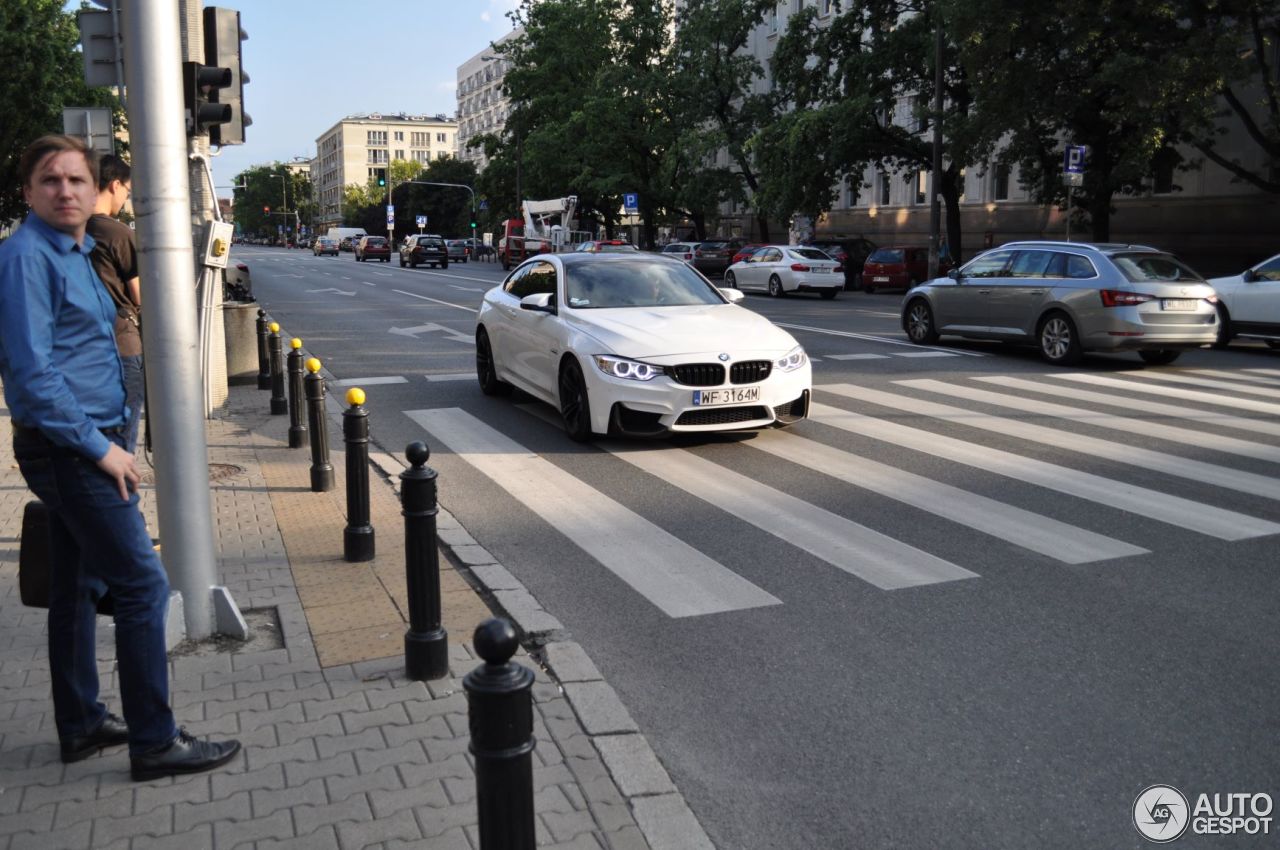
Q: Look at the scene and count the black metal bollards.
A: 7